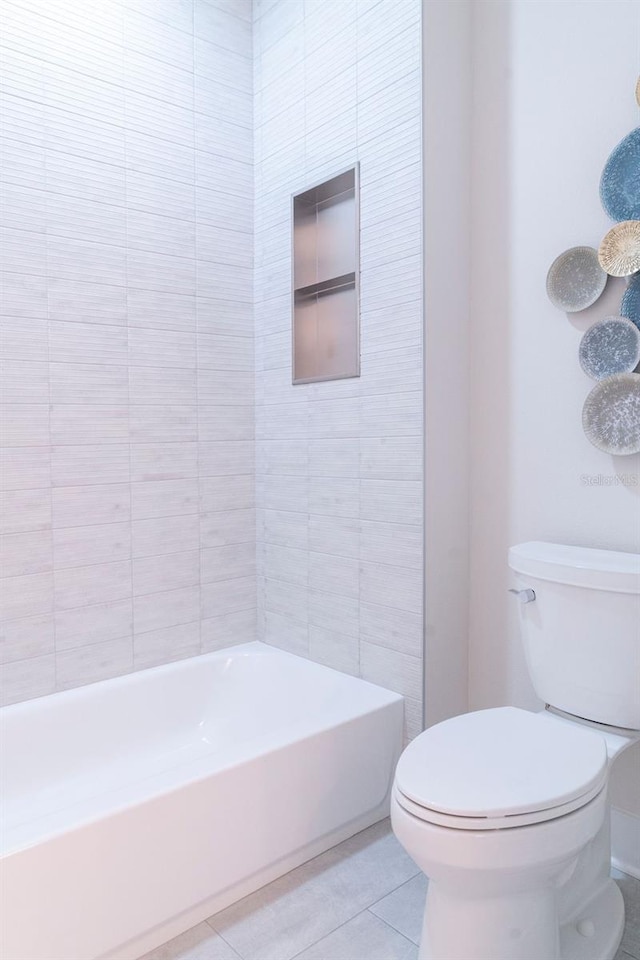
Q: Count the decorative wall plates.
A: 7